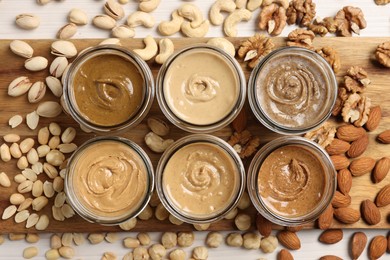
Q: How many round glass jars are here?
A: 6